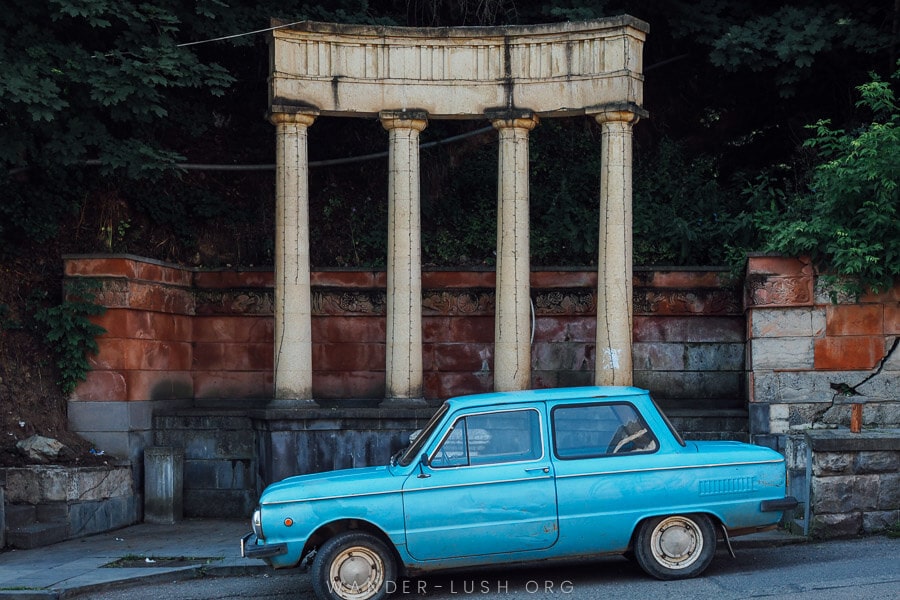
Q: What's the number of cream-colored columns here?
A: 4